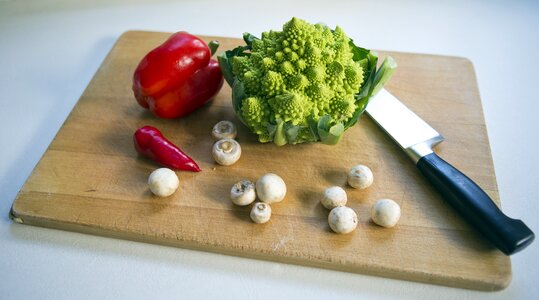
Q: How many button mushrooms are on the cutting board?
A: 10